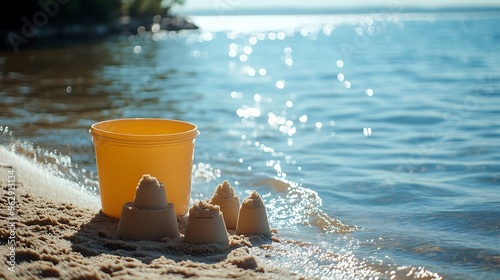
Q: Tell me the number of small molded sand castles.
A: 4